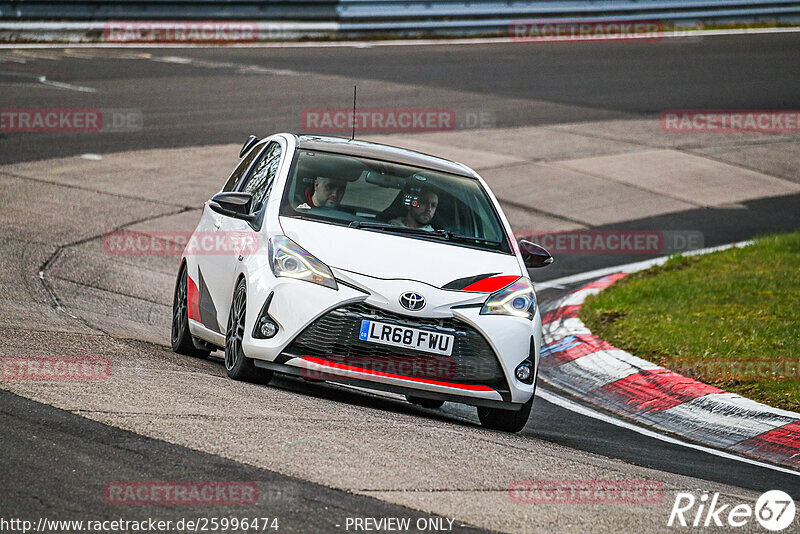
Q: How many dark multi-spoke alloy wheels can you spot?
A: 2